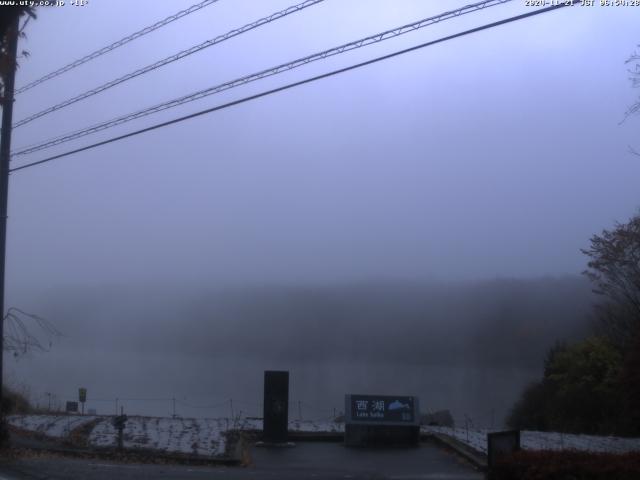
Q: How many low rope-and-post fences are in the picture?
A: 1